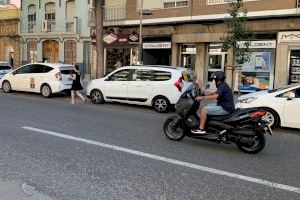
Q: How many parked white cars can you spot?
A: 3